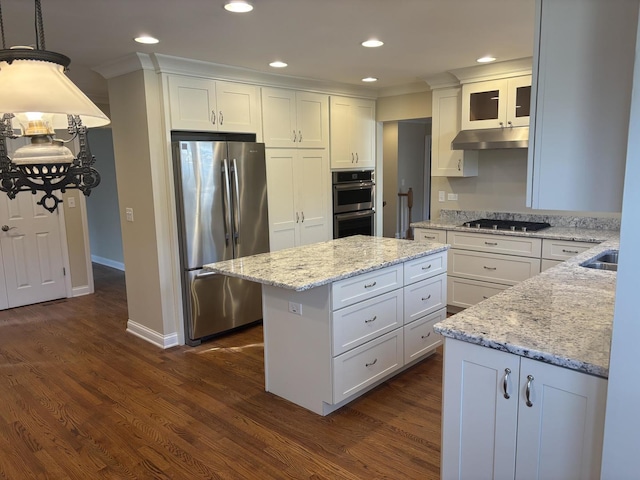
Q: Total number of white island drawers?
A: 6